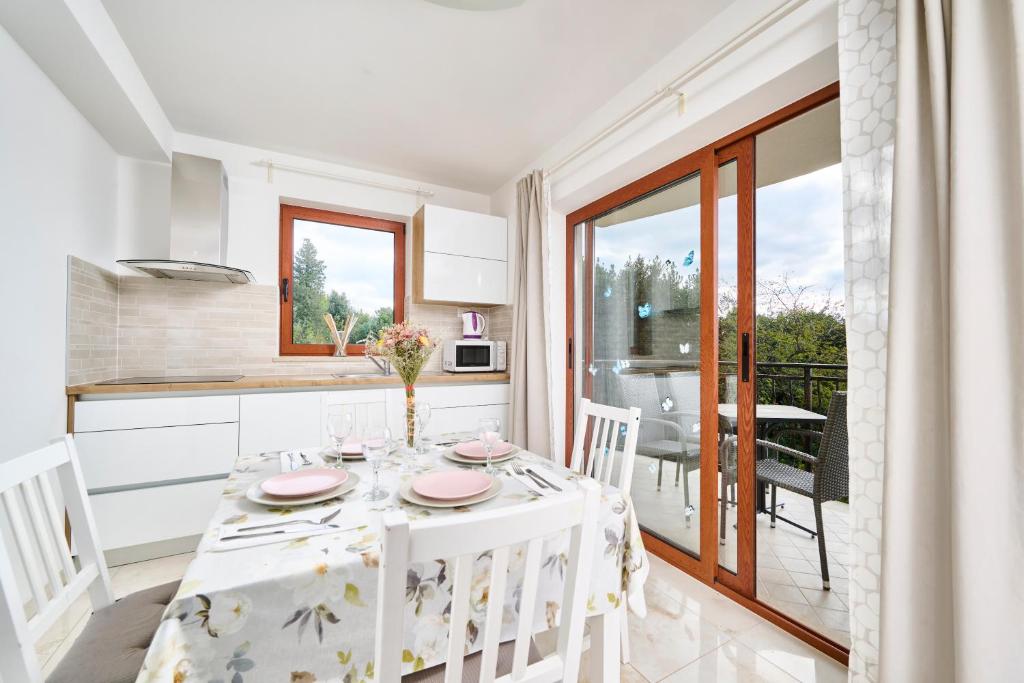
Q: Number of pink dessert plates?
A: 4